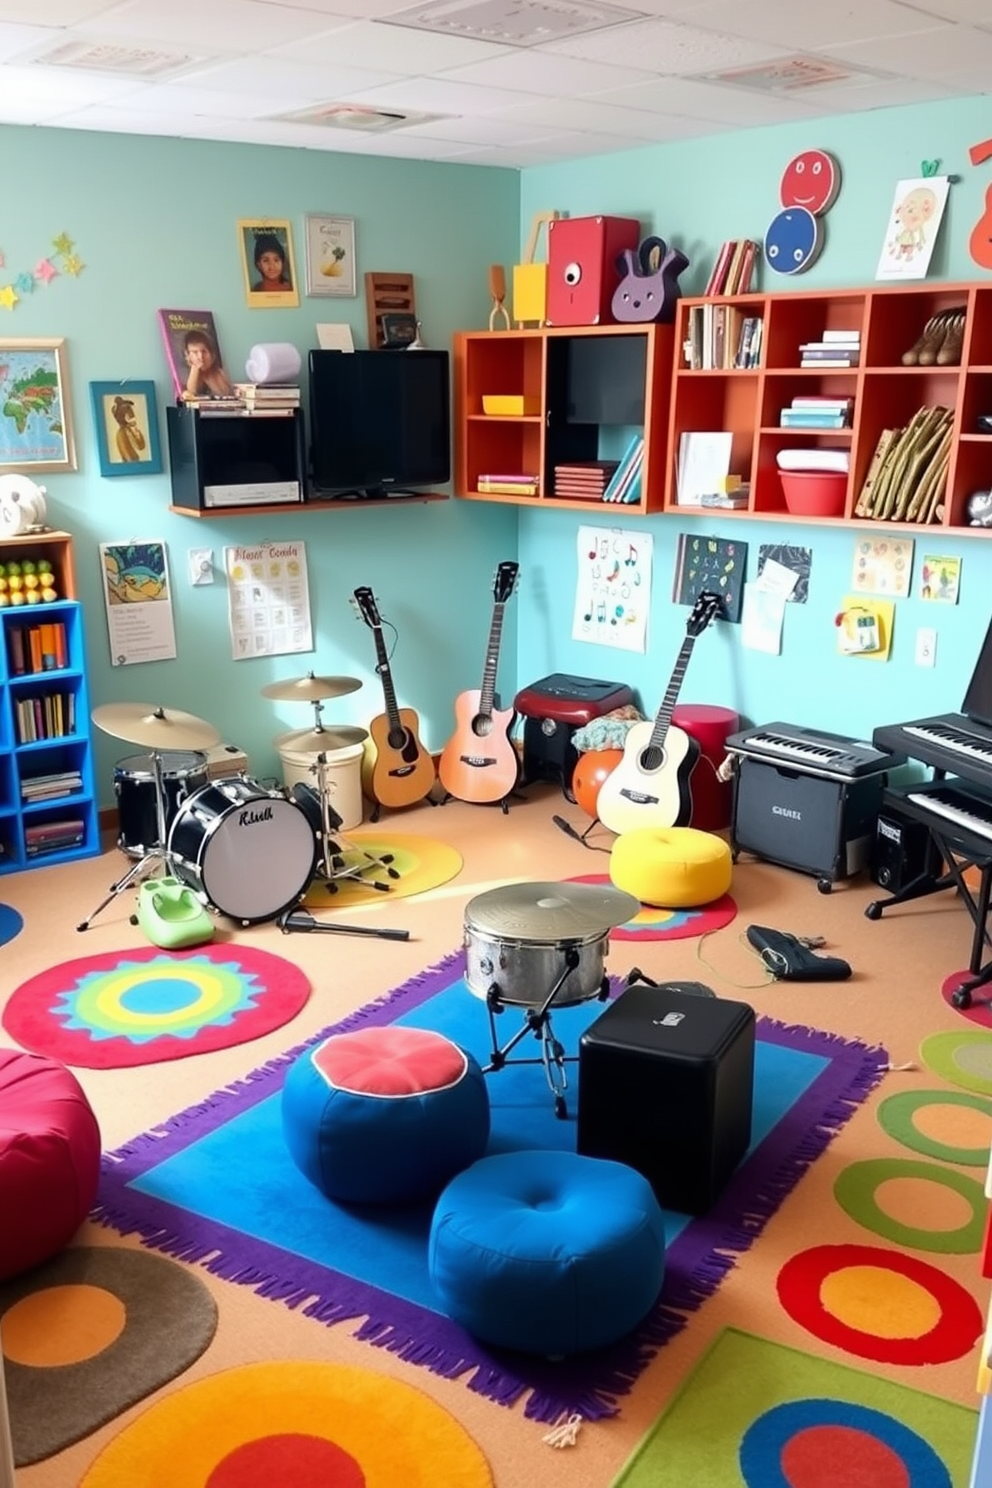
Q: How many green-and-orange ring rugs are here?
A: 2